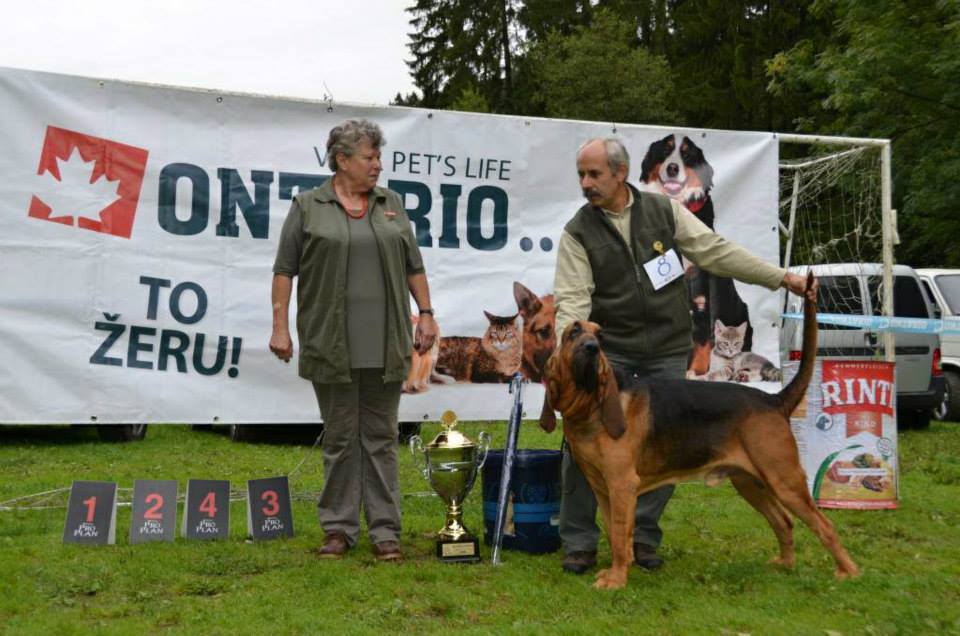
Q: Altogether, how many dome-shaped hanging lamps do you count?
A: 0